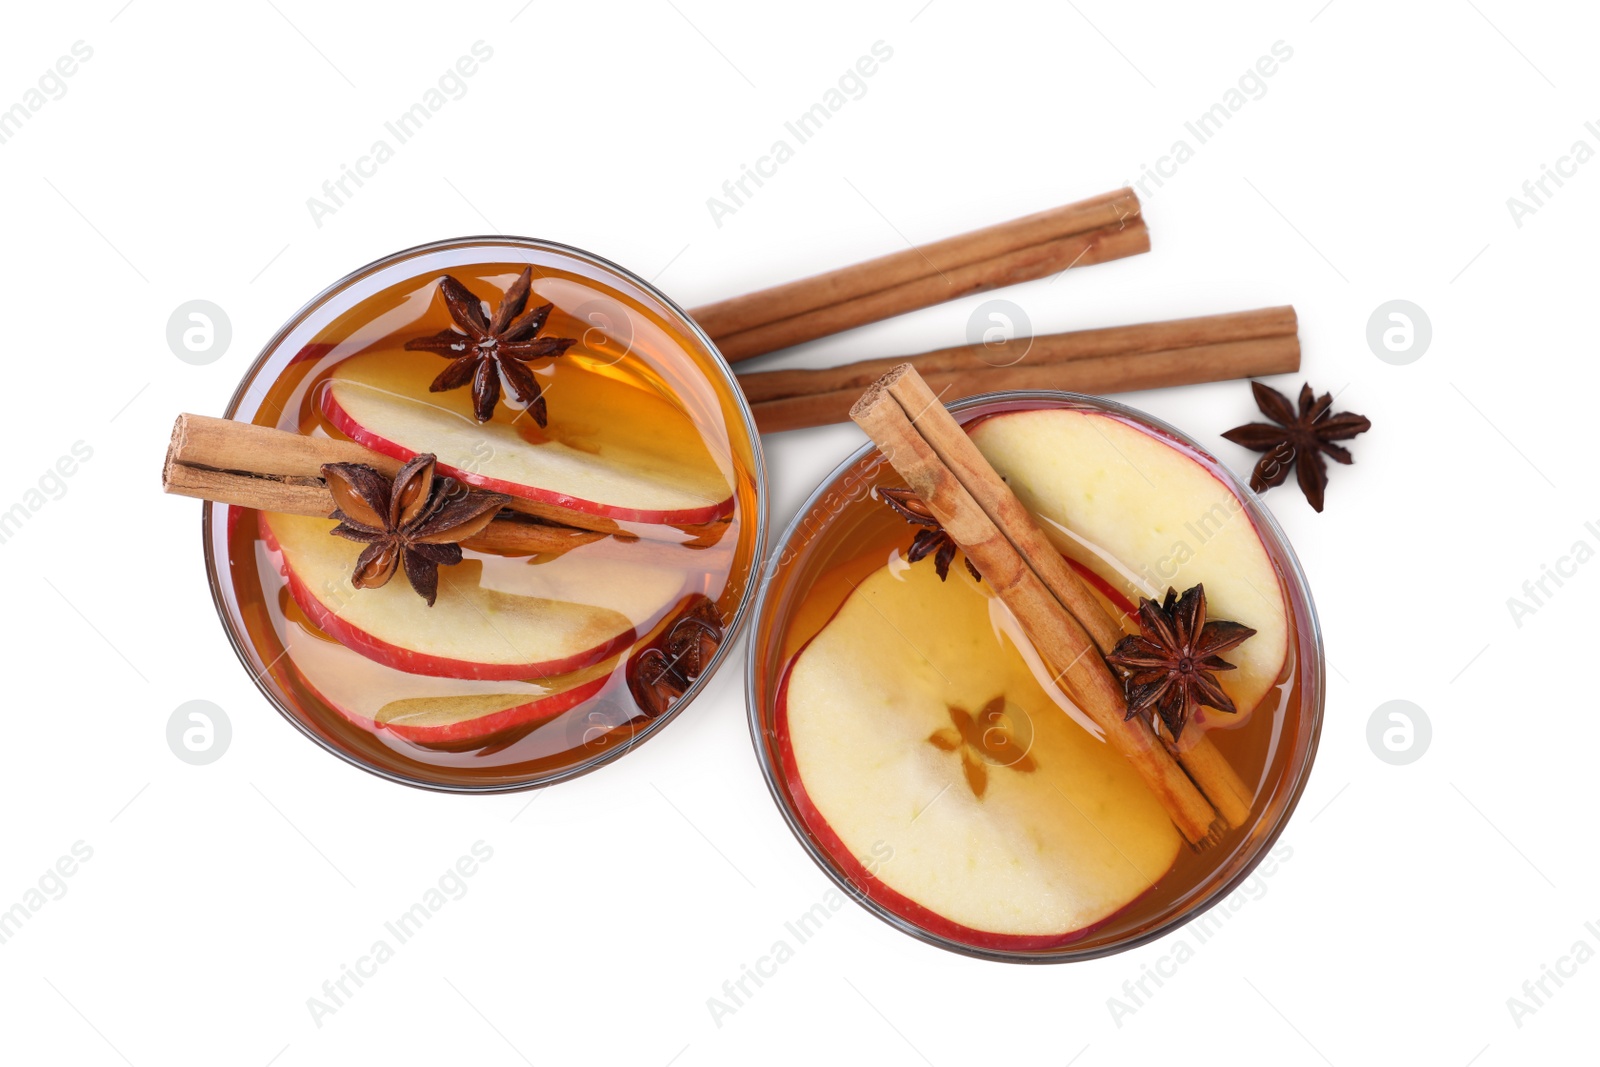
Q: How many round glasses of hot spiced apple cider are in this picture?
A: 2